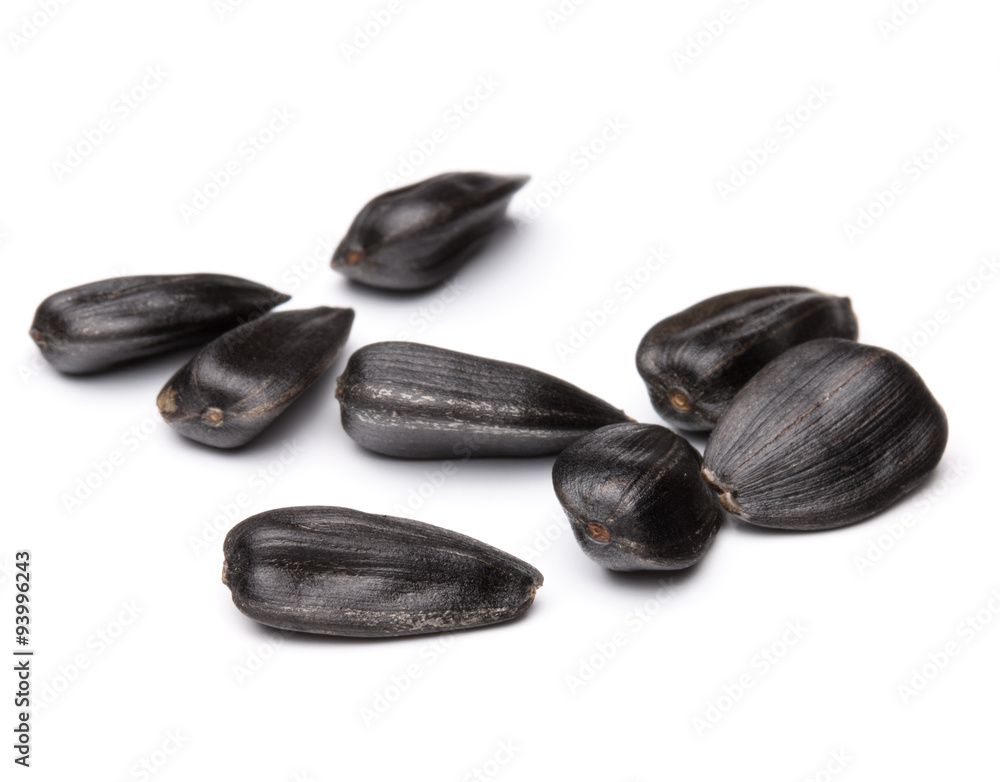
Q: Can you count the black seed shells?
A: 8